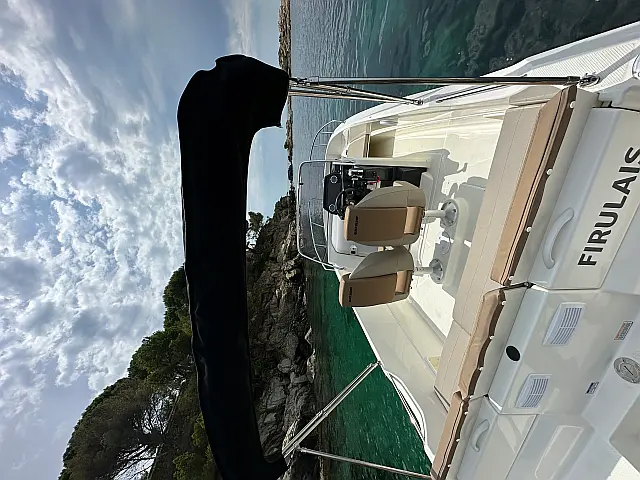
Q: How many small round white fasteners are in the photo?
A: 11